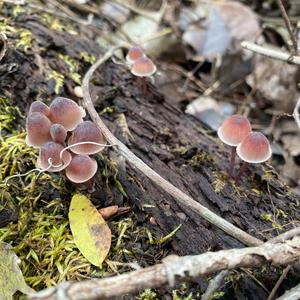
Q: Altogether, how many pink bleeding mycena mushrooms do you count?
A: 11